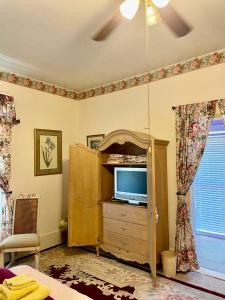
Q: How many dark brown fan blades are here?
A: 2